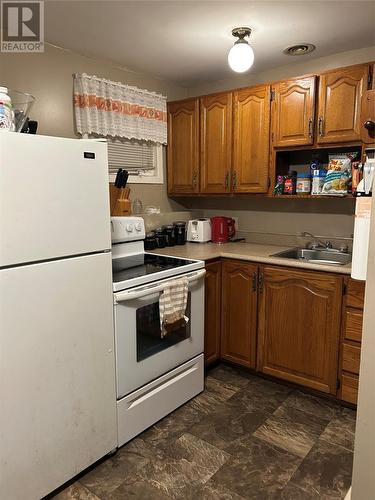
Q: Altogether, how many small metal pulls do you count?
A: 7